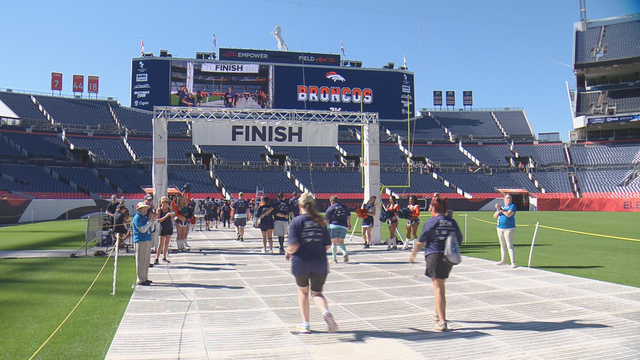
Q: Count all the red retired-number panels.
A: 3